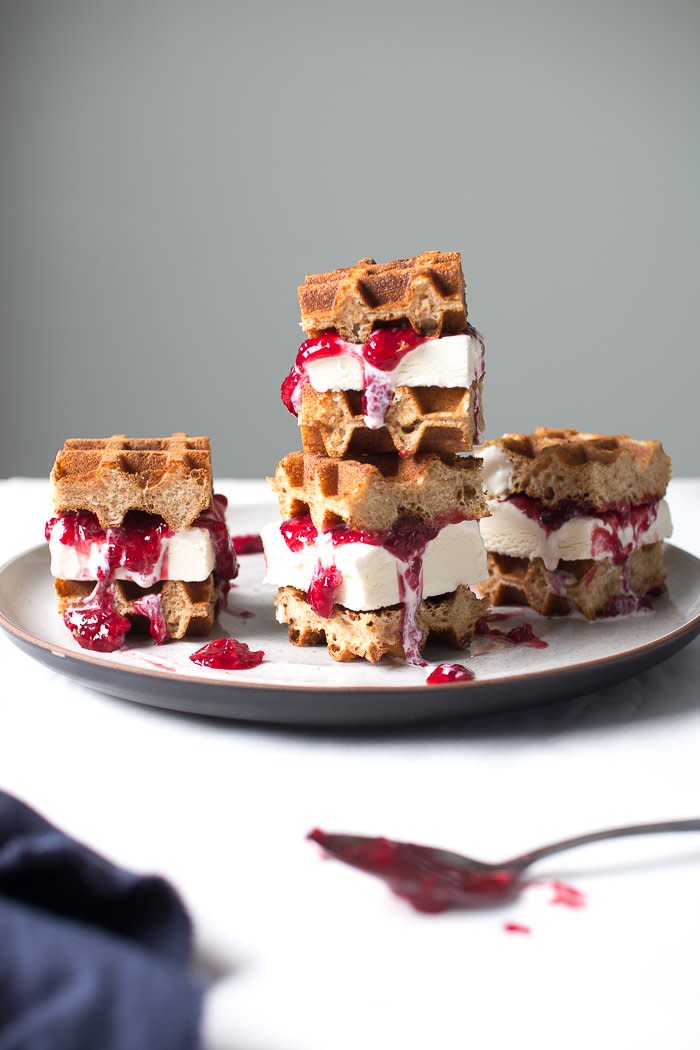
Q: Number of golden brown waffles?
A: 8